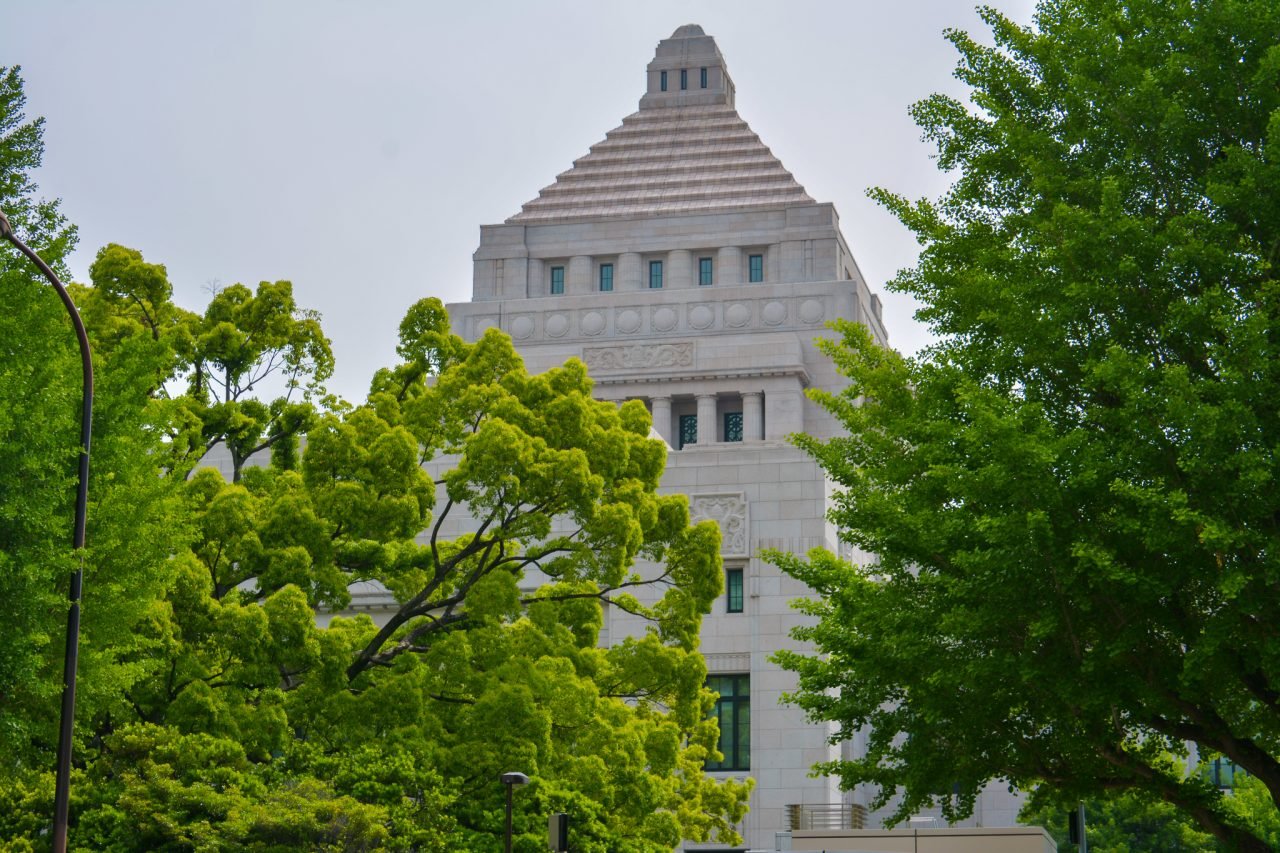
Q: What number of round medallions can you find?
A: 10